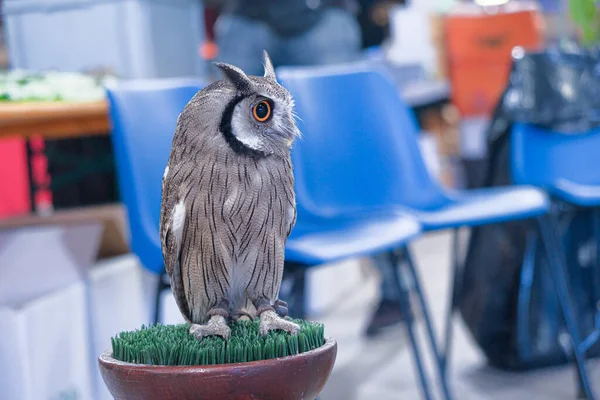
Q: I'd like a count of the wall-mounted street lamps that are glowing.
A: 0